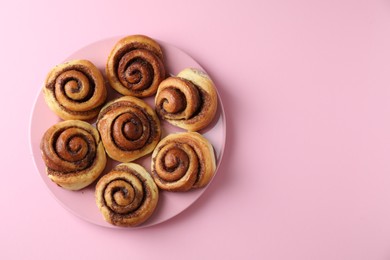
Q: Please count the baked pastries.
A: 7